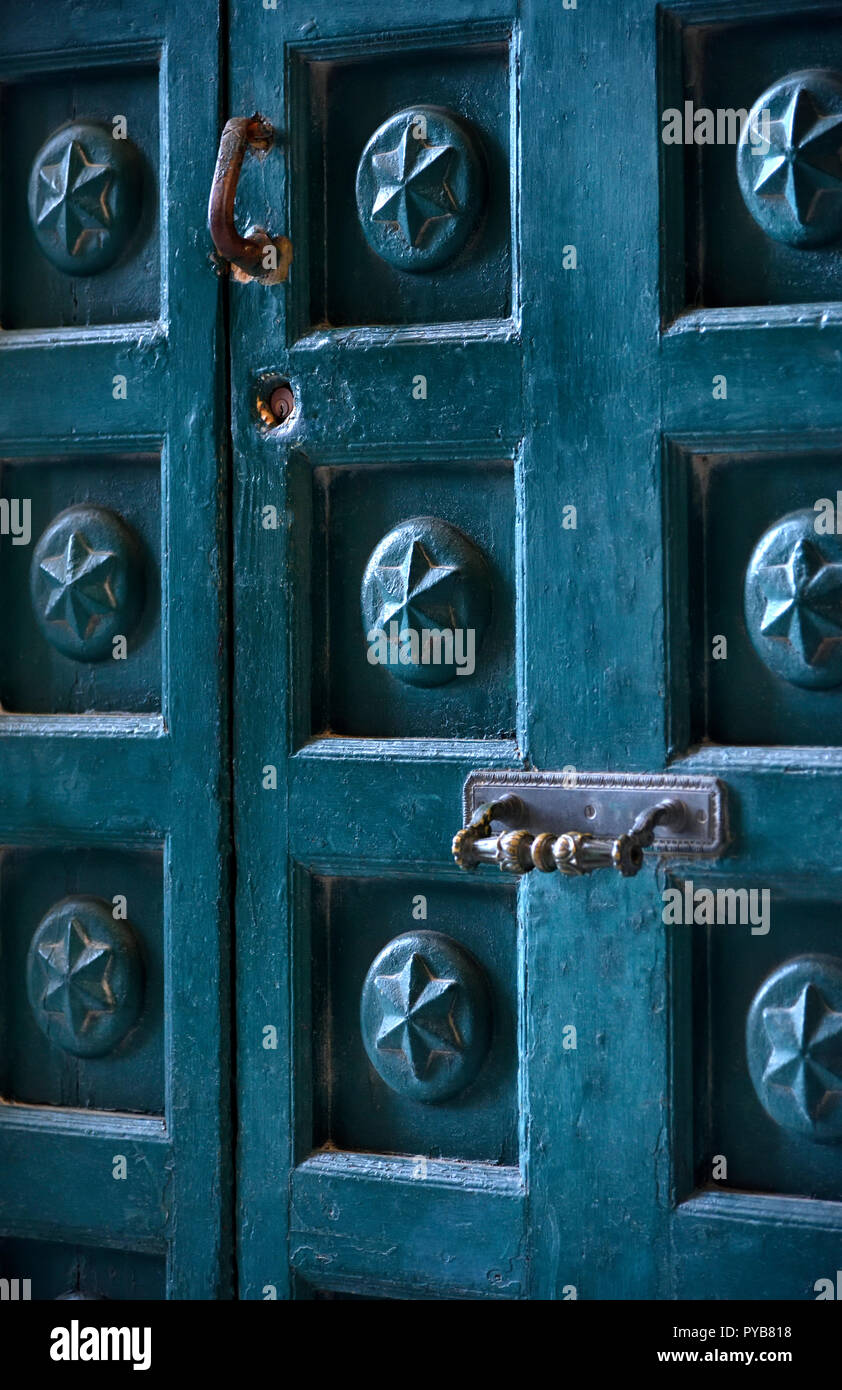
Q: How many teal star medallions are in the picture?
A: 9